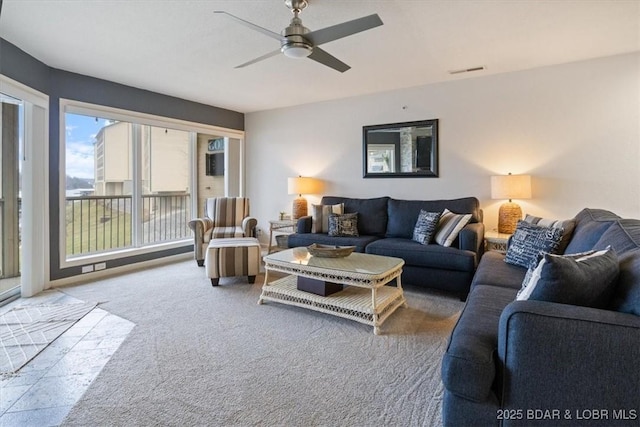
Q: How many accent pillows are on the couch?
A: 8